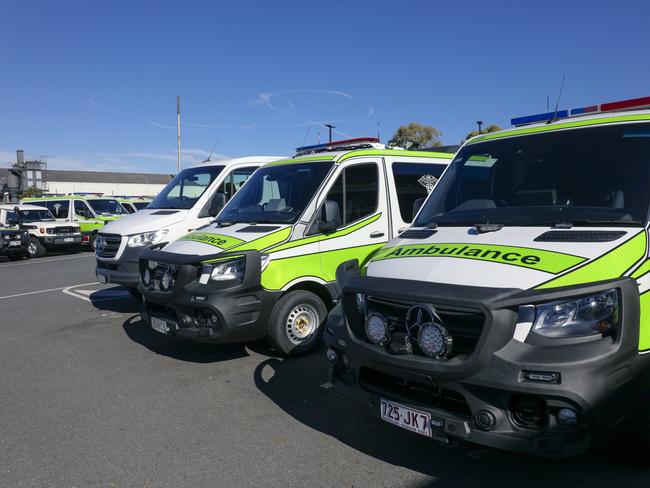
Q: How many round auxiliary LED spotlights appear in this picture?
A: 4